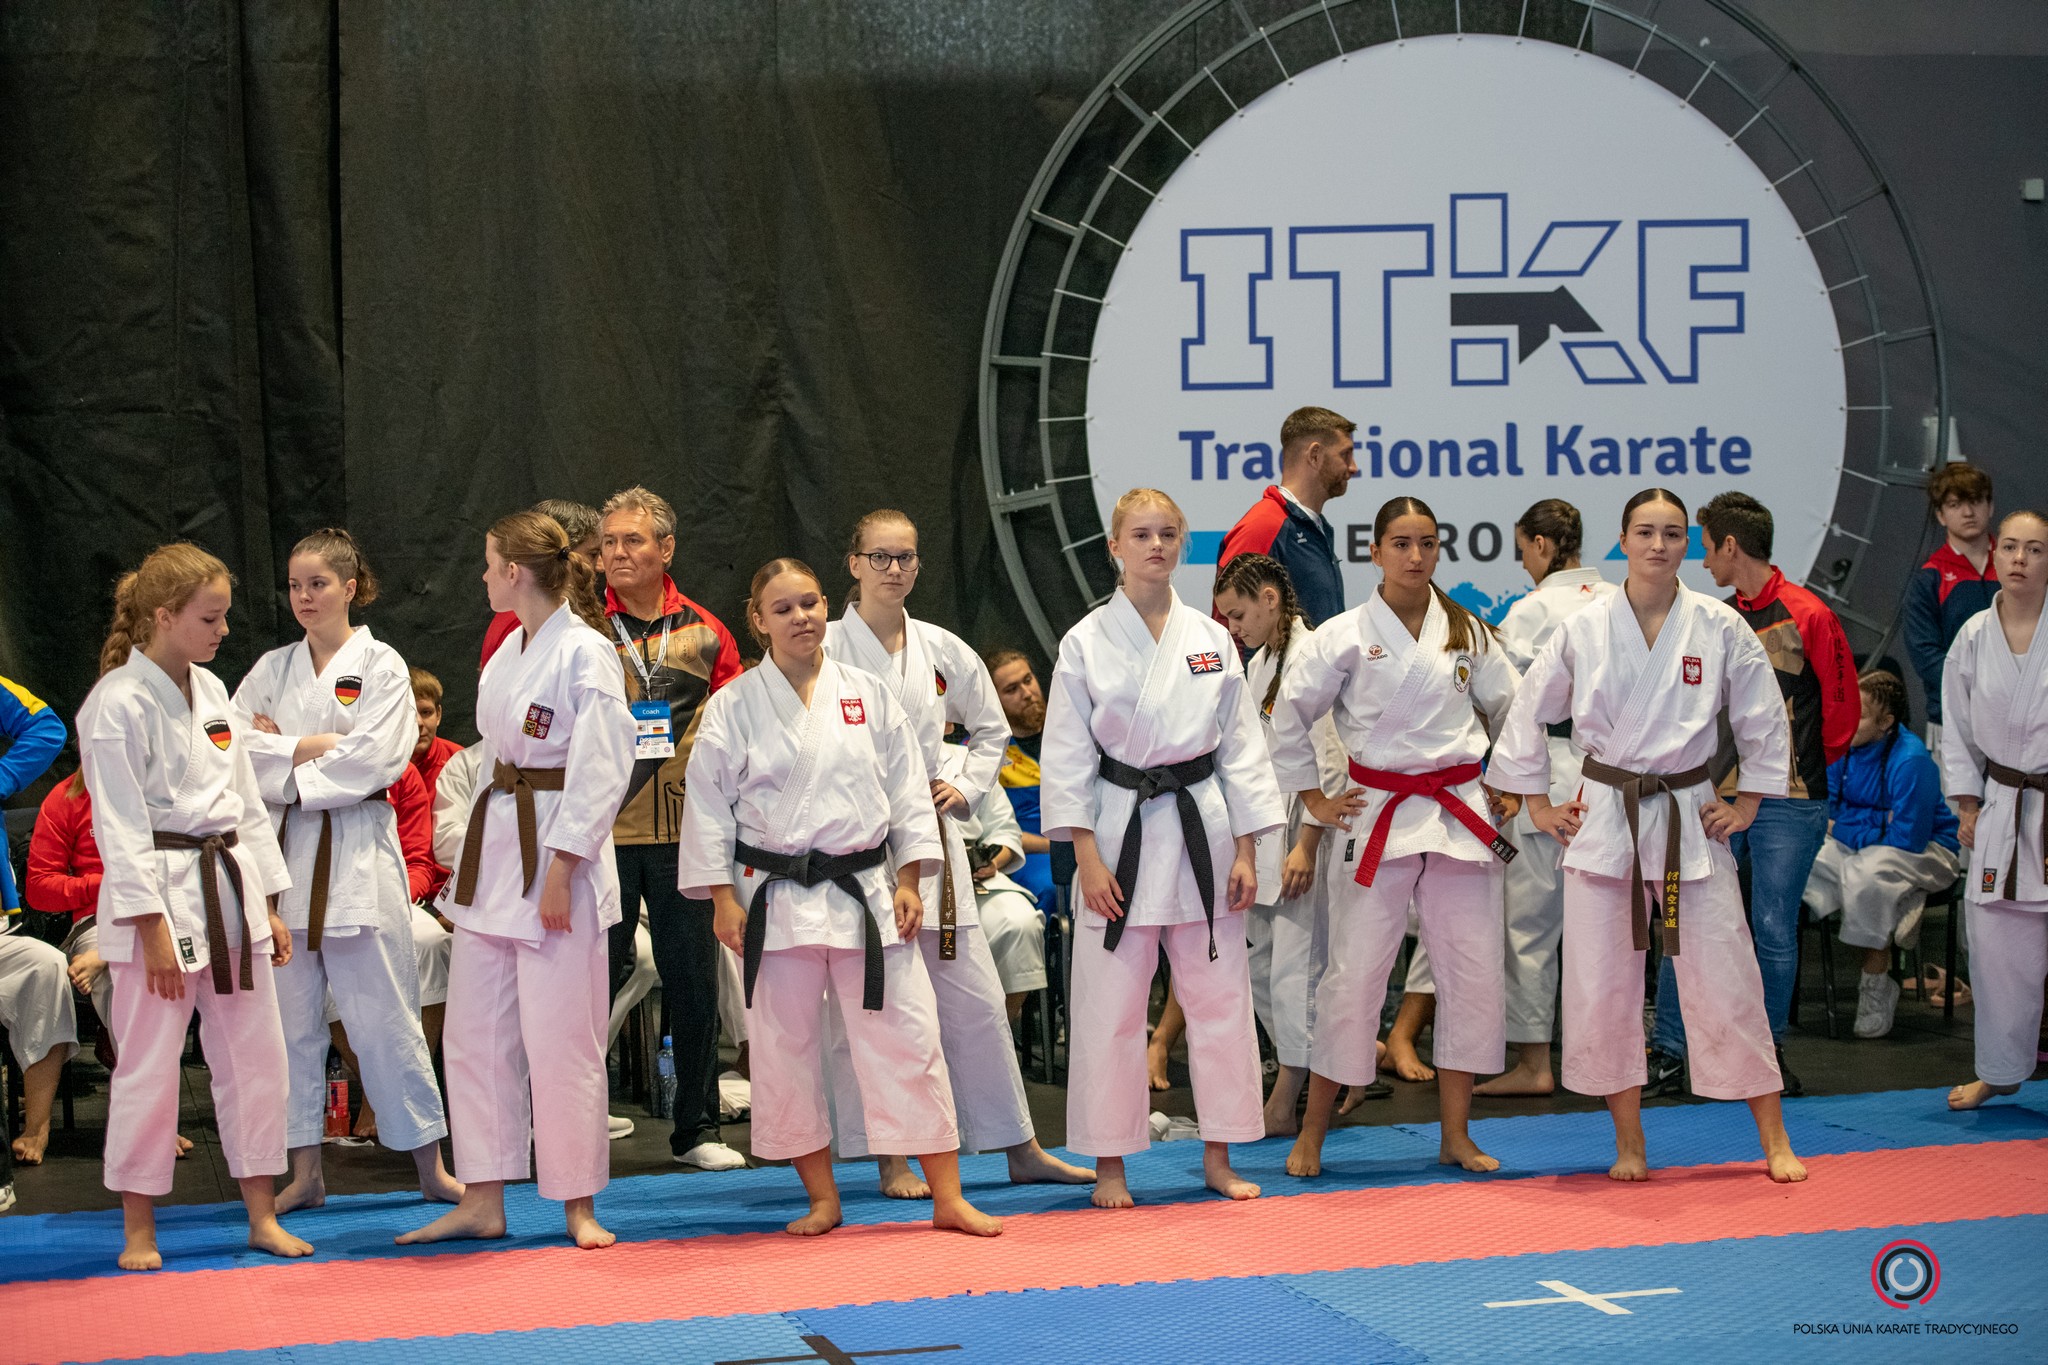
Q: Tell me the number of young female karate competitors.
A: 11